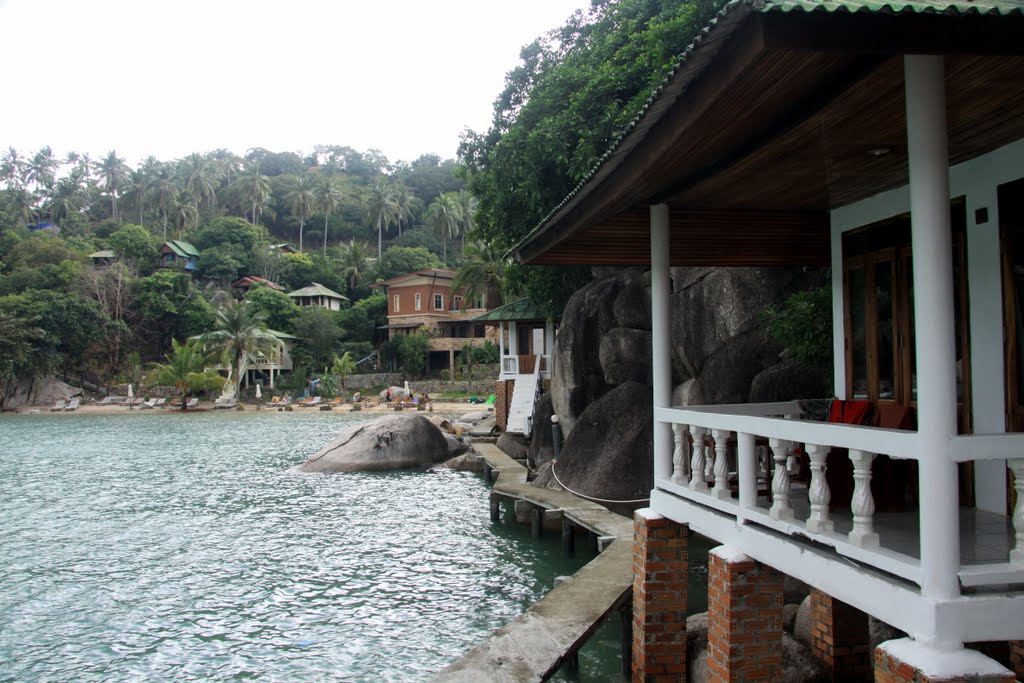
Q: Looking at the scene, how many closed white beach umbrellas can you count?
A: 3